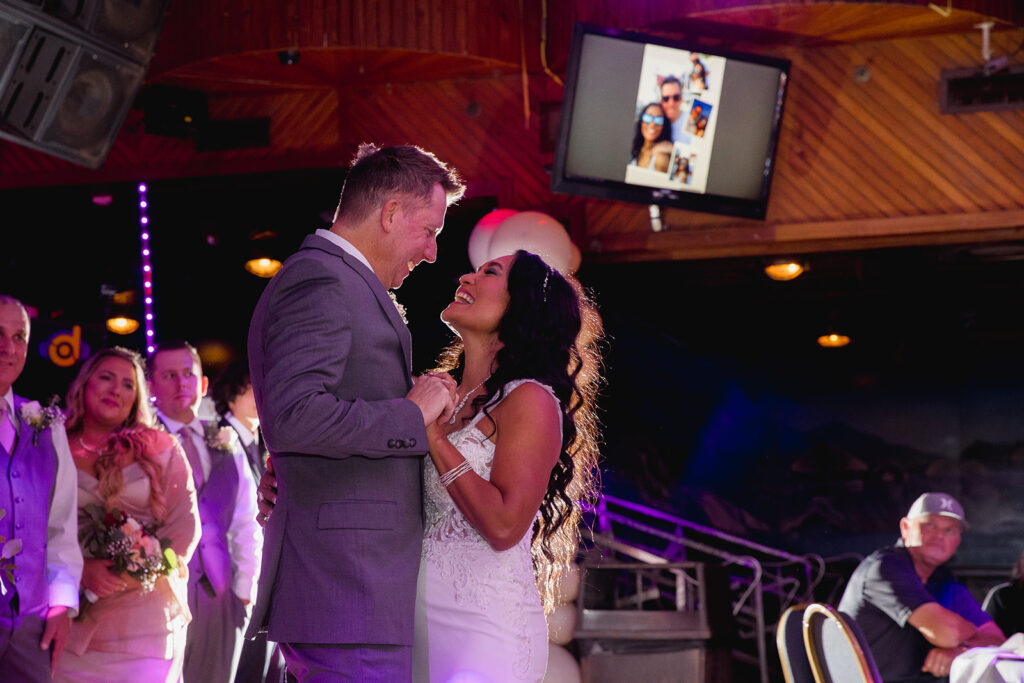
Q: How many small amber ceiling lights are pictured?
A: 4